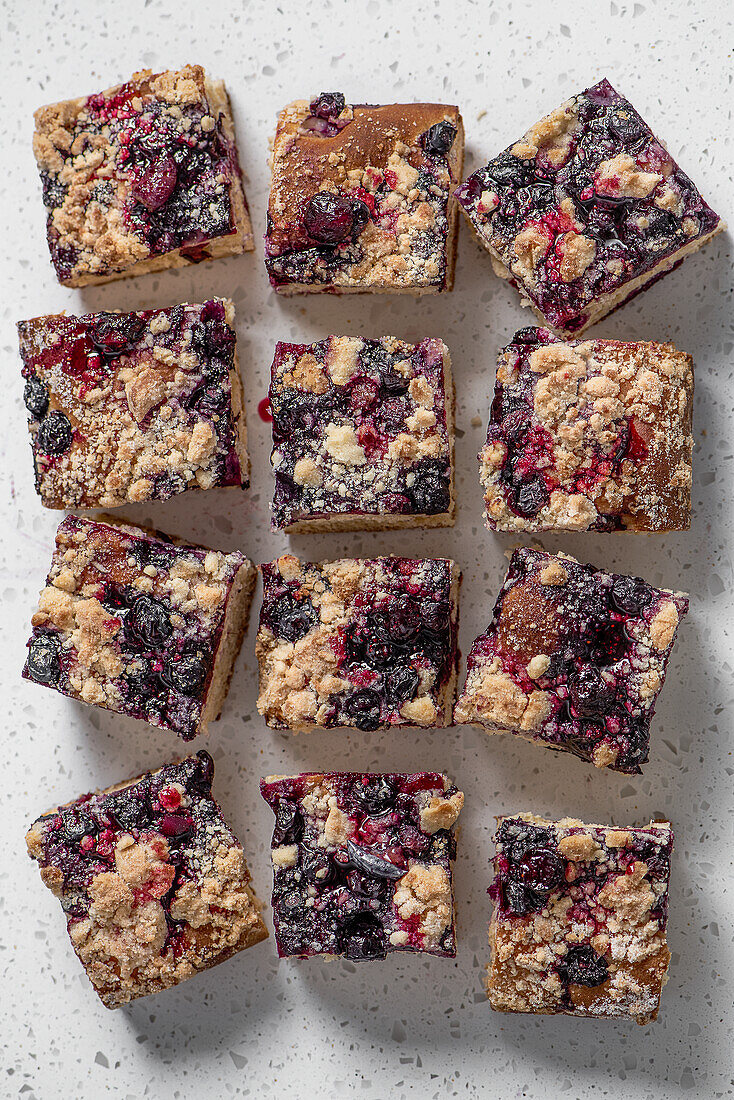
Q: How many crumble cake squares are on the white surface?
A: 12